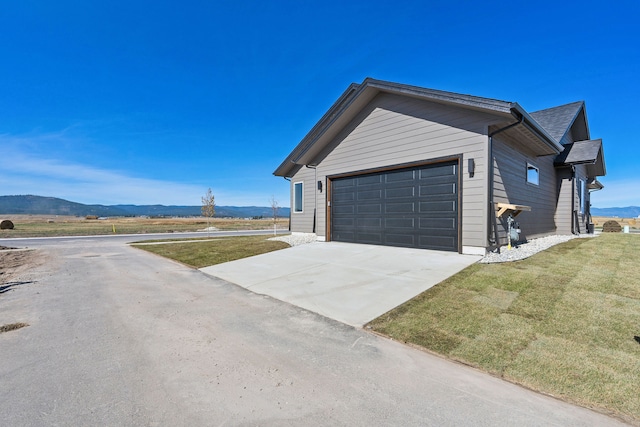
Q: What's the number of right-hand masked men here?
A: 0